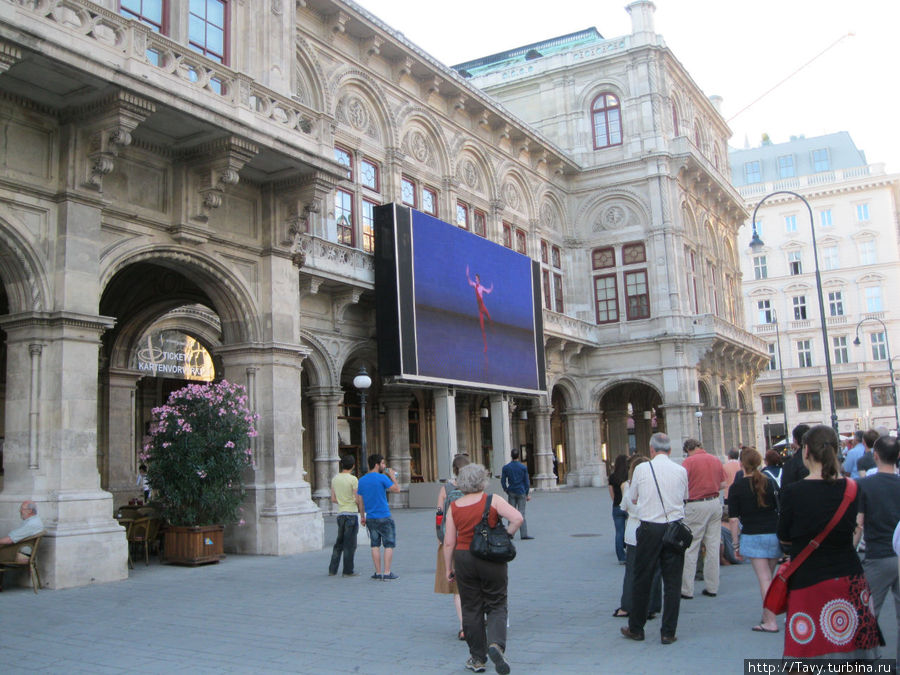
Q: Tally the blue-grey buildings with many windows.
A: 1